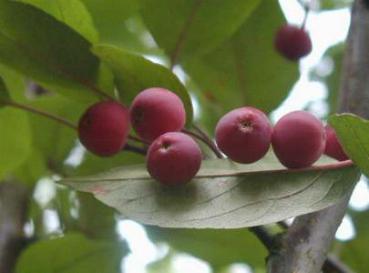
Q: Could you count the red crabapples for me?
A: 7